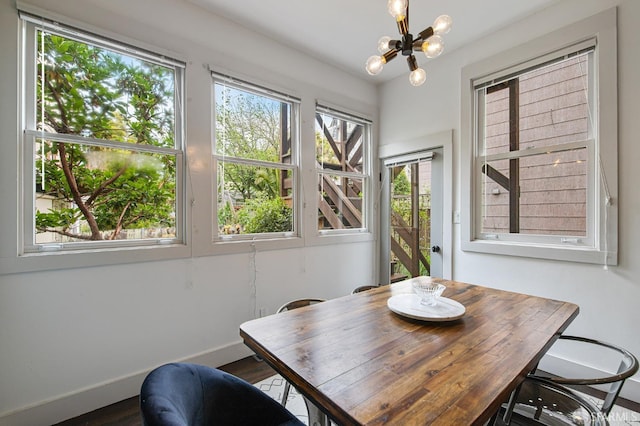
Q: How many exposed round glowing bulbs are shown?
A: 6